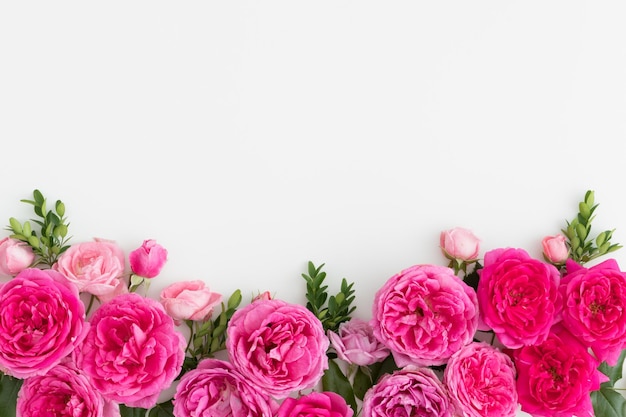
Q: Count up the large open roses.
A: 12